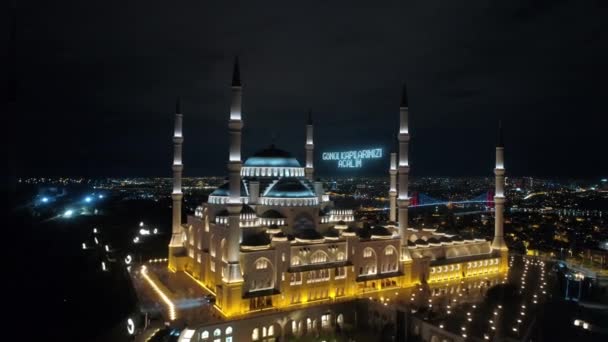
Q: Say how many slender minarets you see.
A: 6